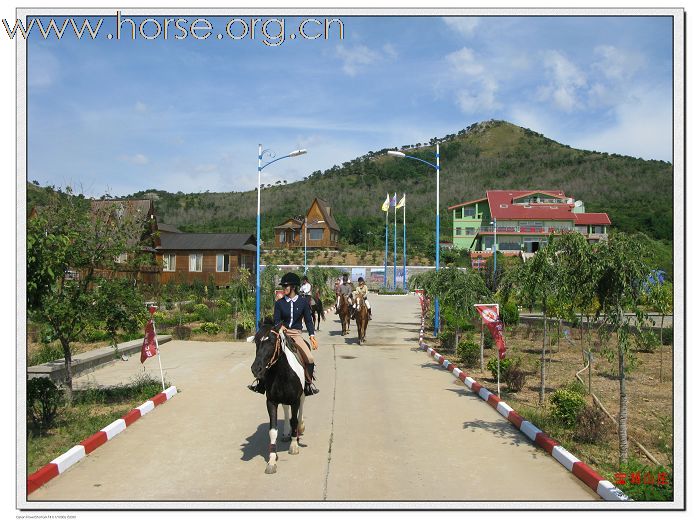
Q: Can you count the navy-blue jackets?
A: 1